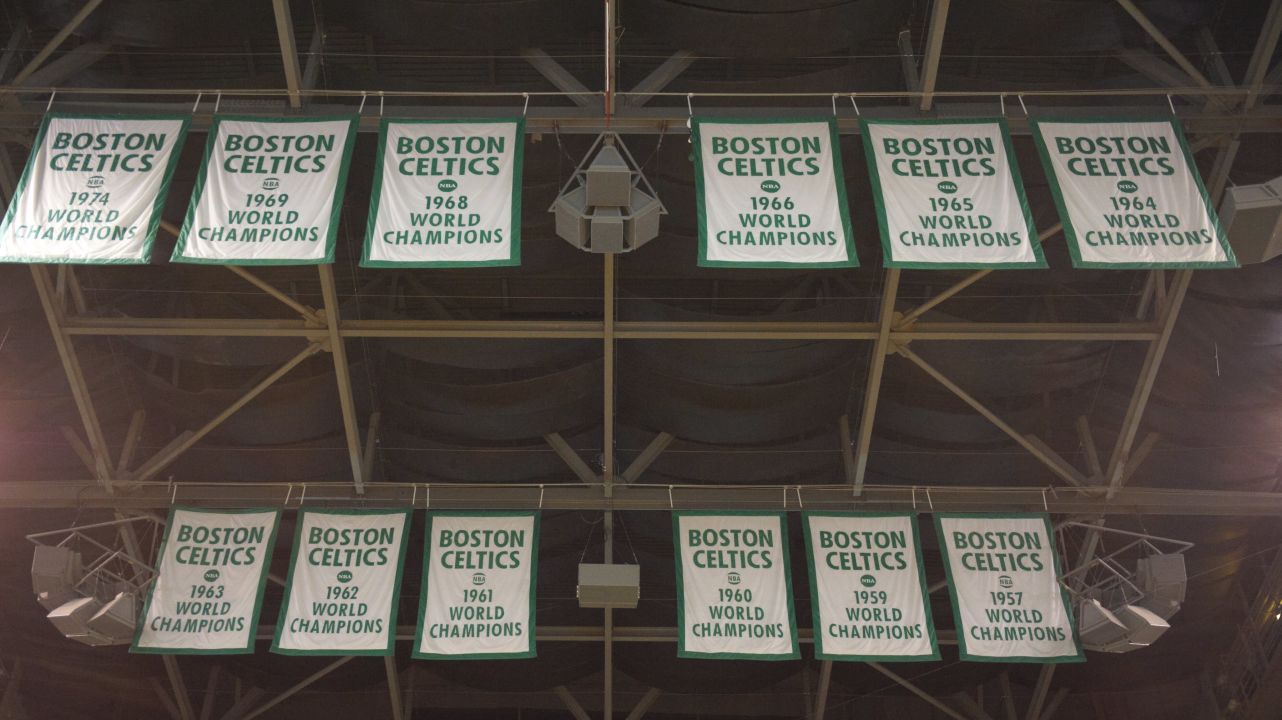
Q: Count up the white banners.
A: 12